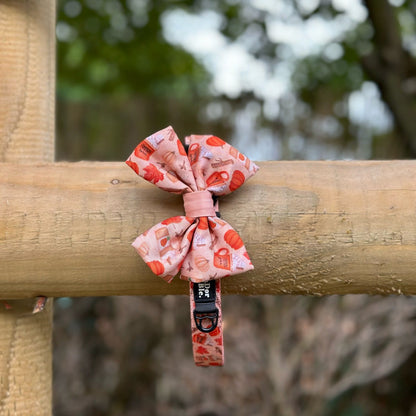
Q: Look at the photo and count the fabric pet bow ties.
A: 1